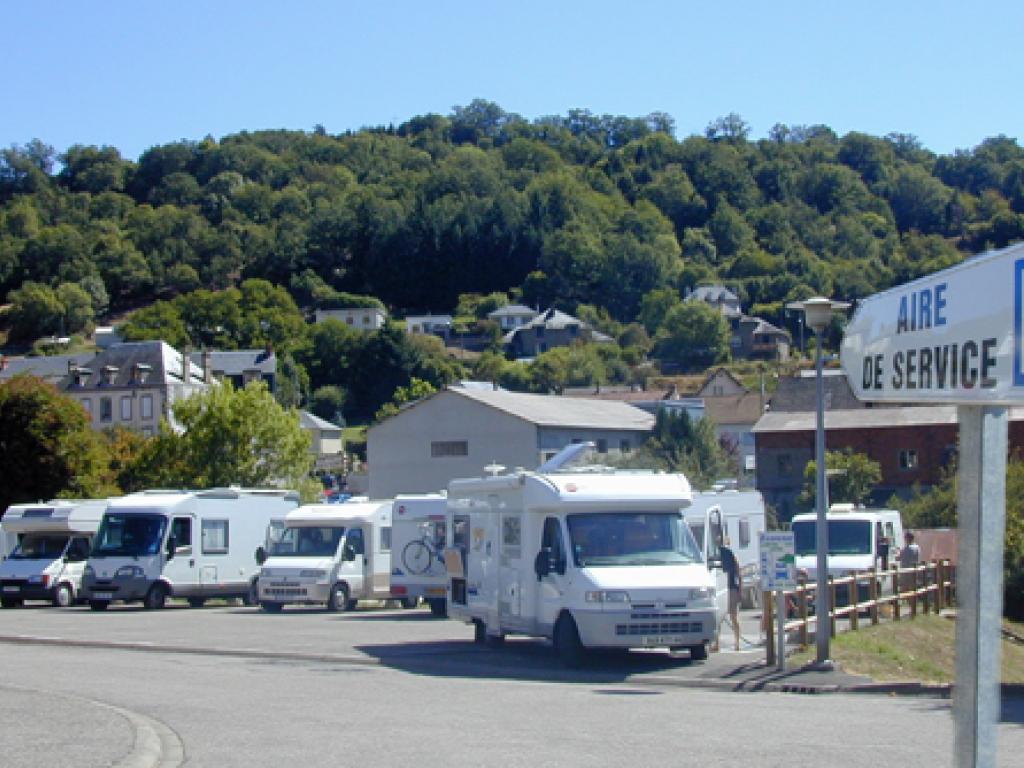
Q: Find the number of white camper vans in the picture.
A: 7